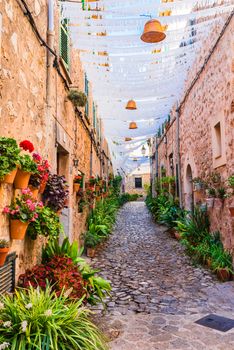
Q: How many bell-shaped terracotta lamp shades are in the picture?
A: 3